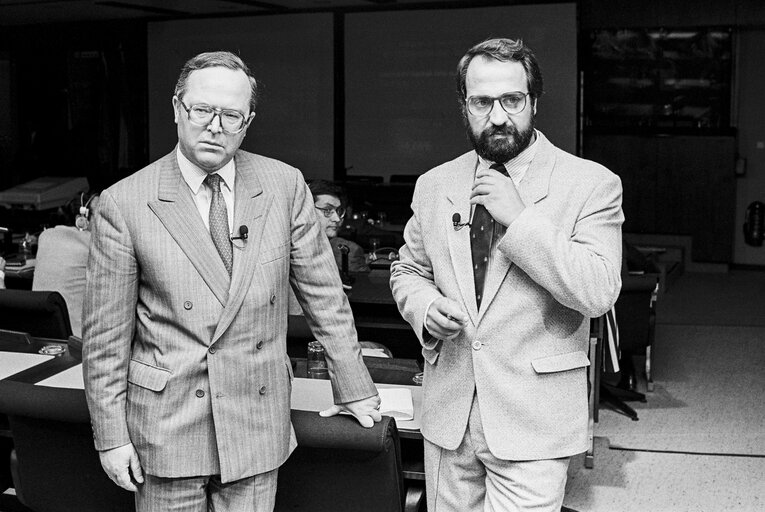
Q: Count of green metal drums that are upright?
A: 0